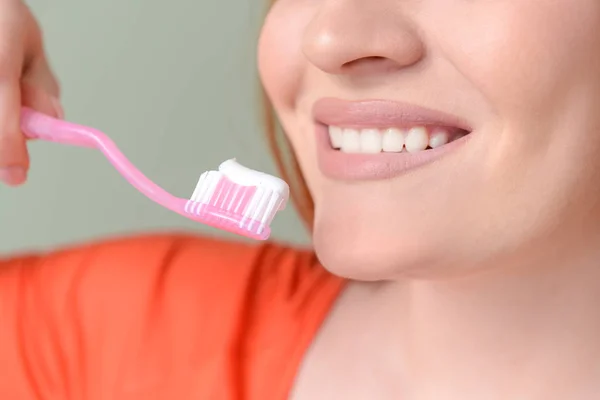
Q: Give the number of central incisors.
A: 2